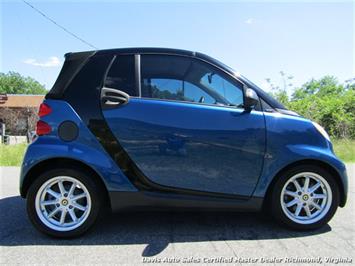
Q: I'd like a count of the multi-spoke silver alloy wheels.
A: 2